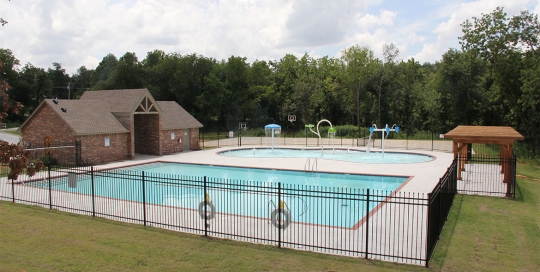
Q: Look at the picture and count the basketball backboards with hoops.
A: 2